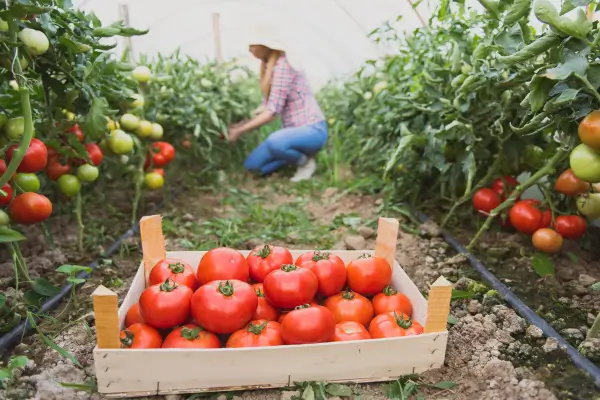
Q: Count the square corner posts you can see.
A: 4